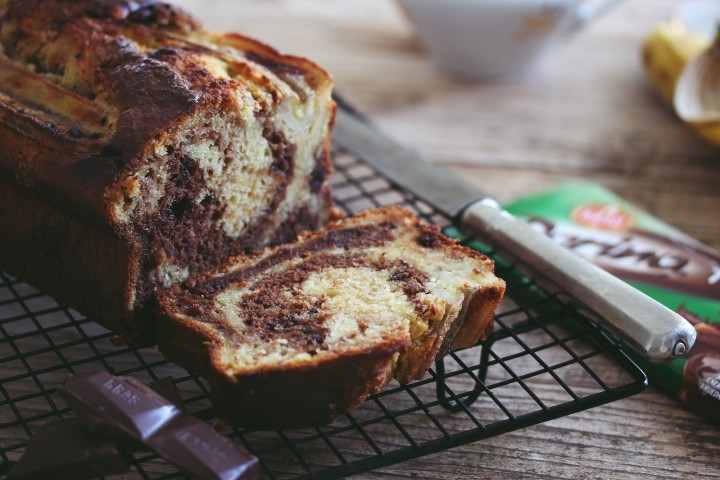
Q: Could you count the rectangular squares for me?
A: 2